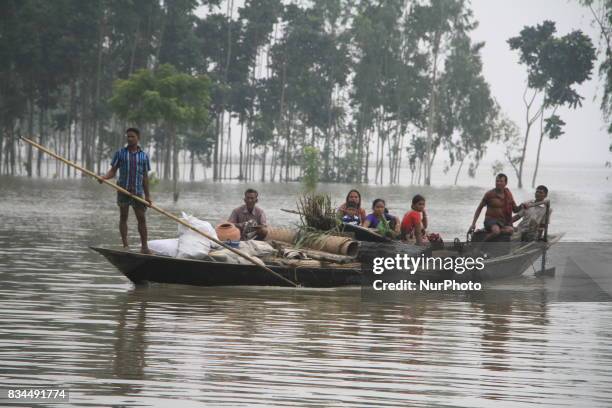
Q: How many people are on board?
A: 7